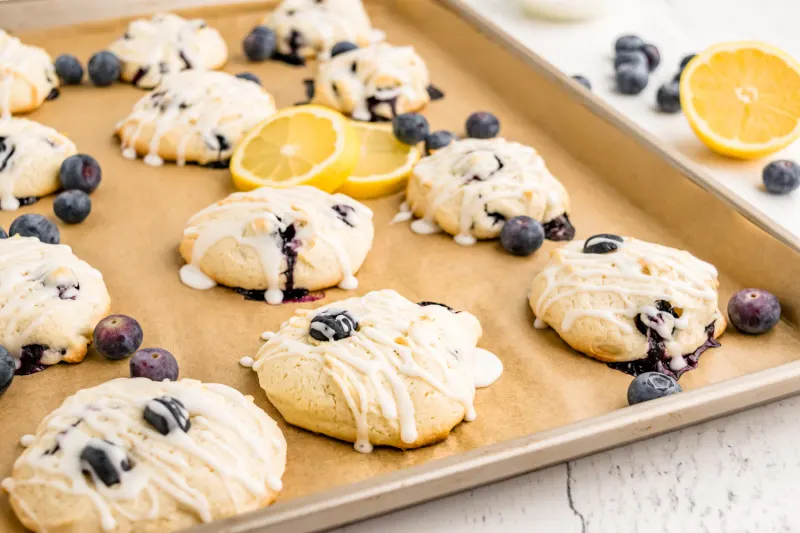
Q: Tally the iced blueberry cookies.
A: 12